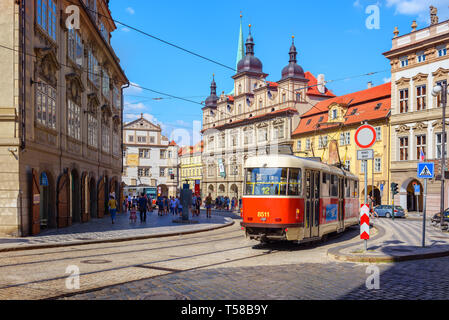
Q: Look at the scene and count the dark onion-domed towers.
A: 3